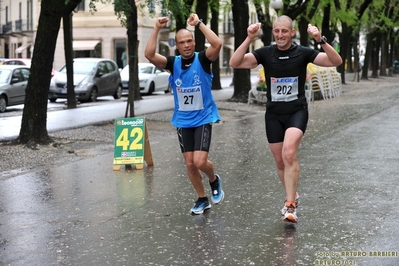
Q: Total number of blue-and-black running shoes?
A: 2